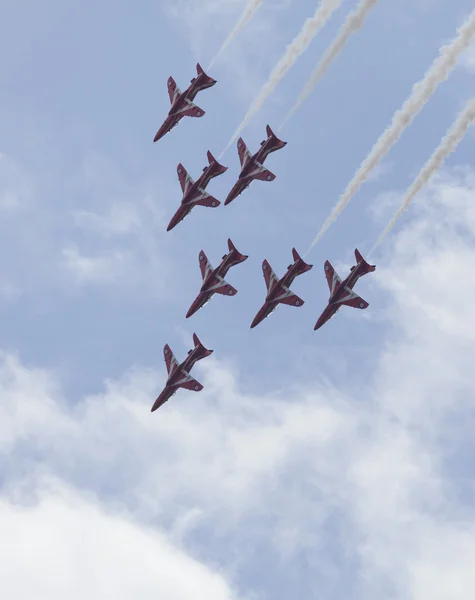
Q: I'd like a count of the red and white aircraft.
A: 7